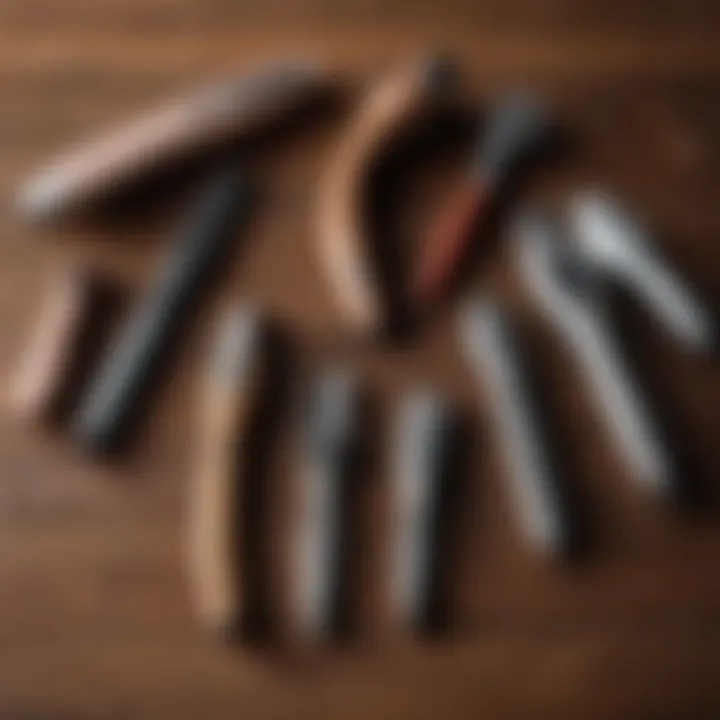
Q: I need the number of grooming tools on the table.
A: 11